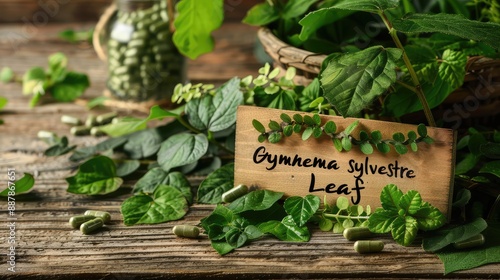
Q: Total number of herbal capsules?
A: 15